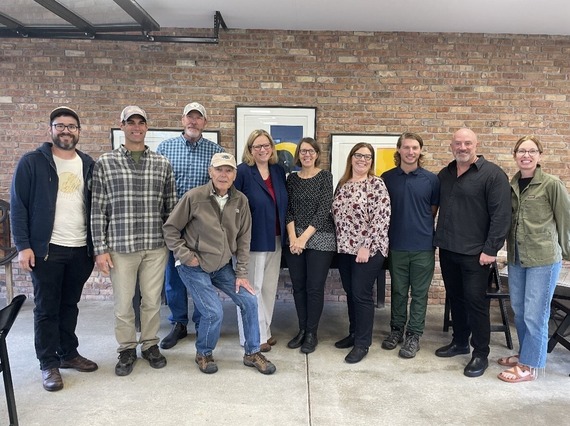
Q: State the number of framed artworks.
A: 3